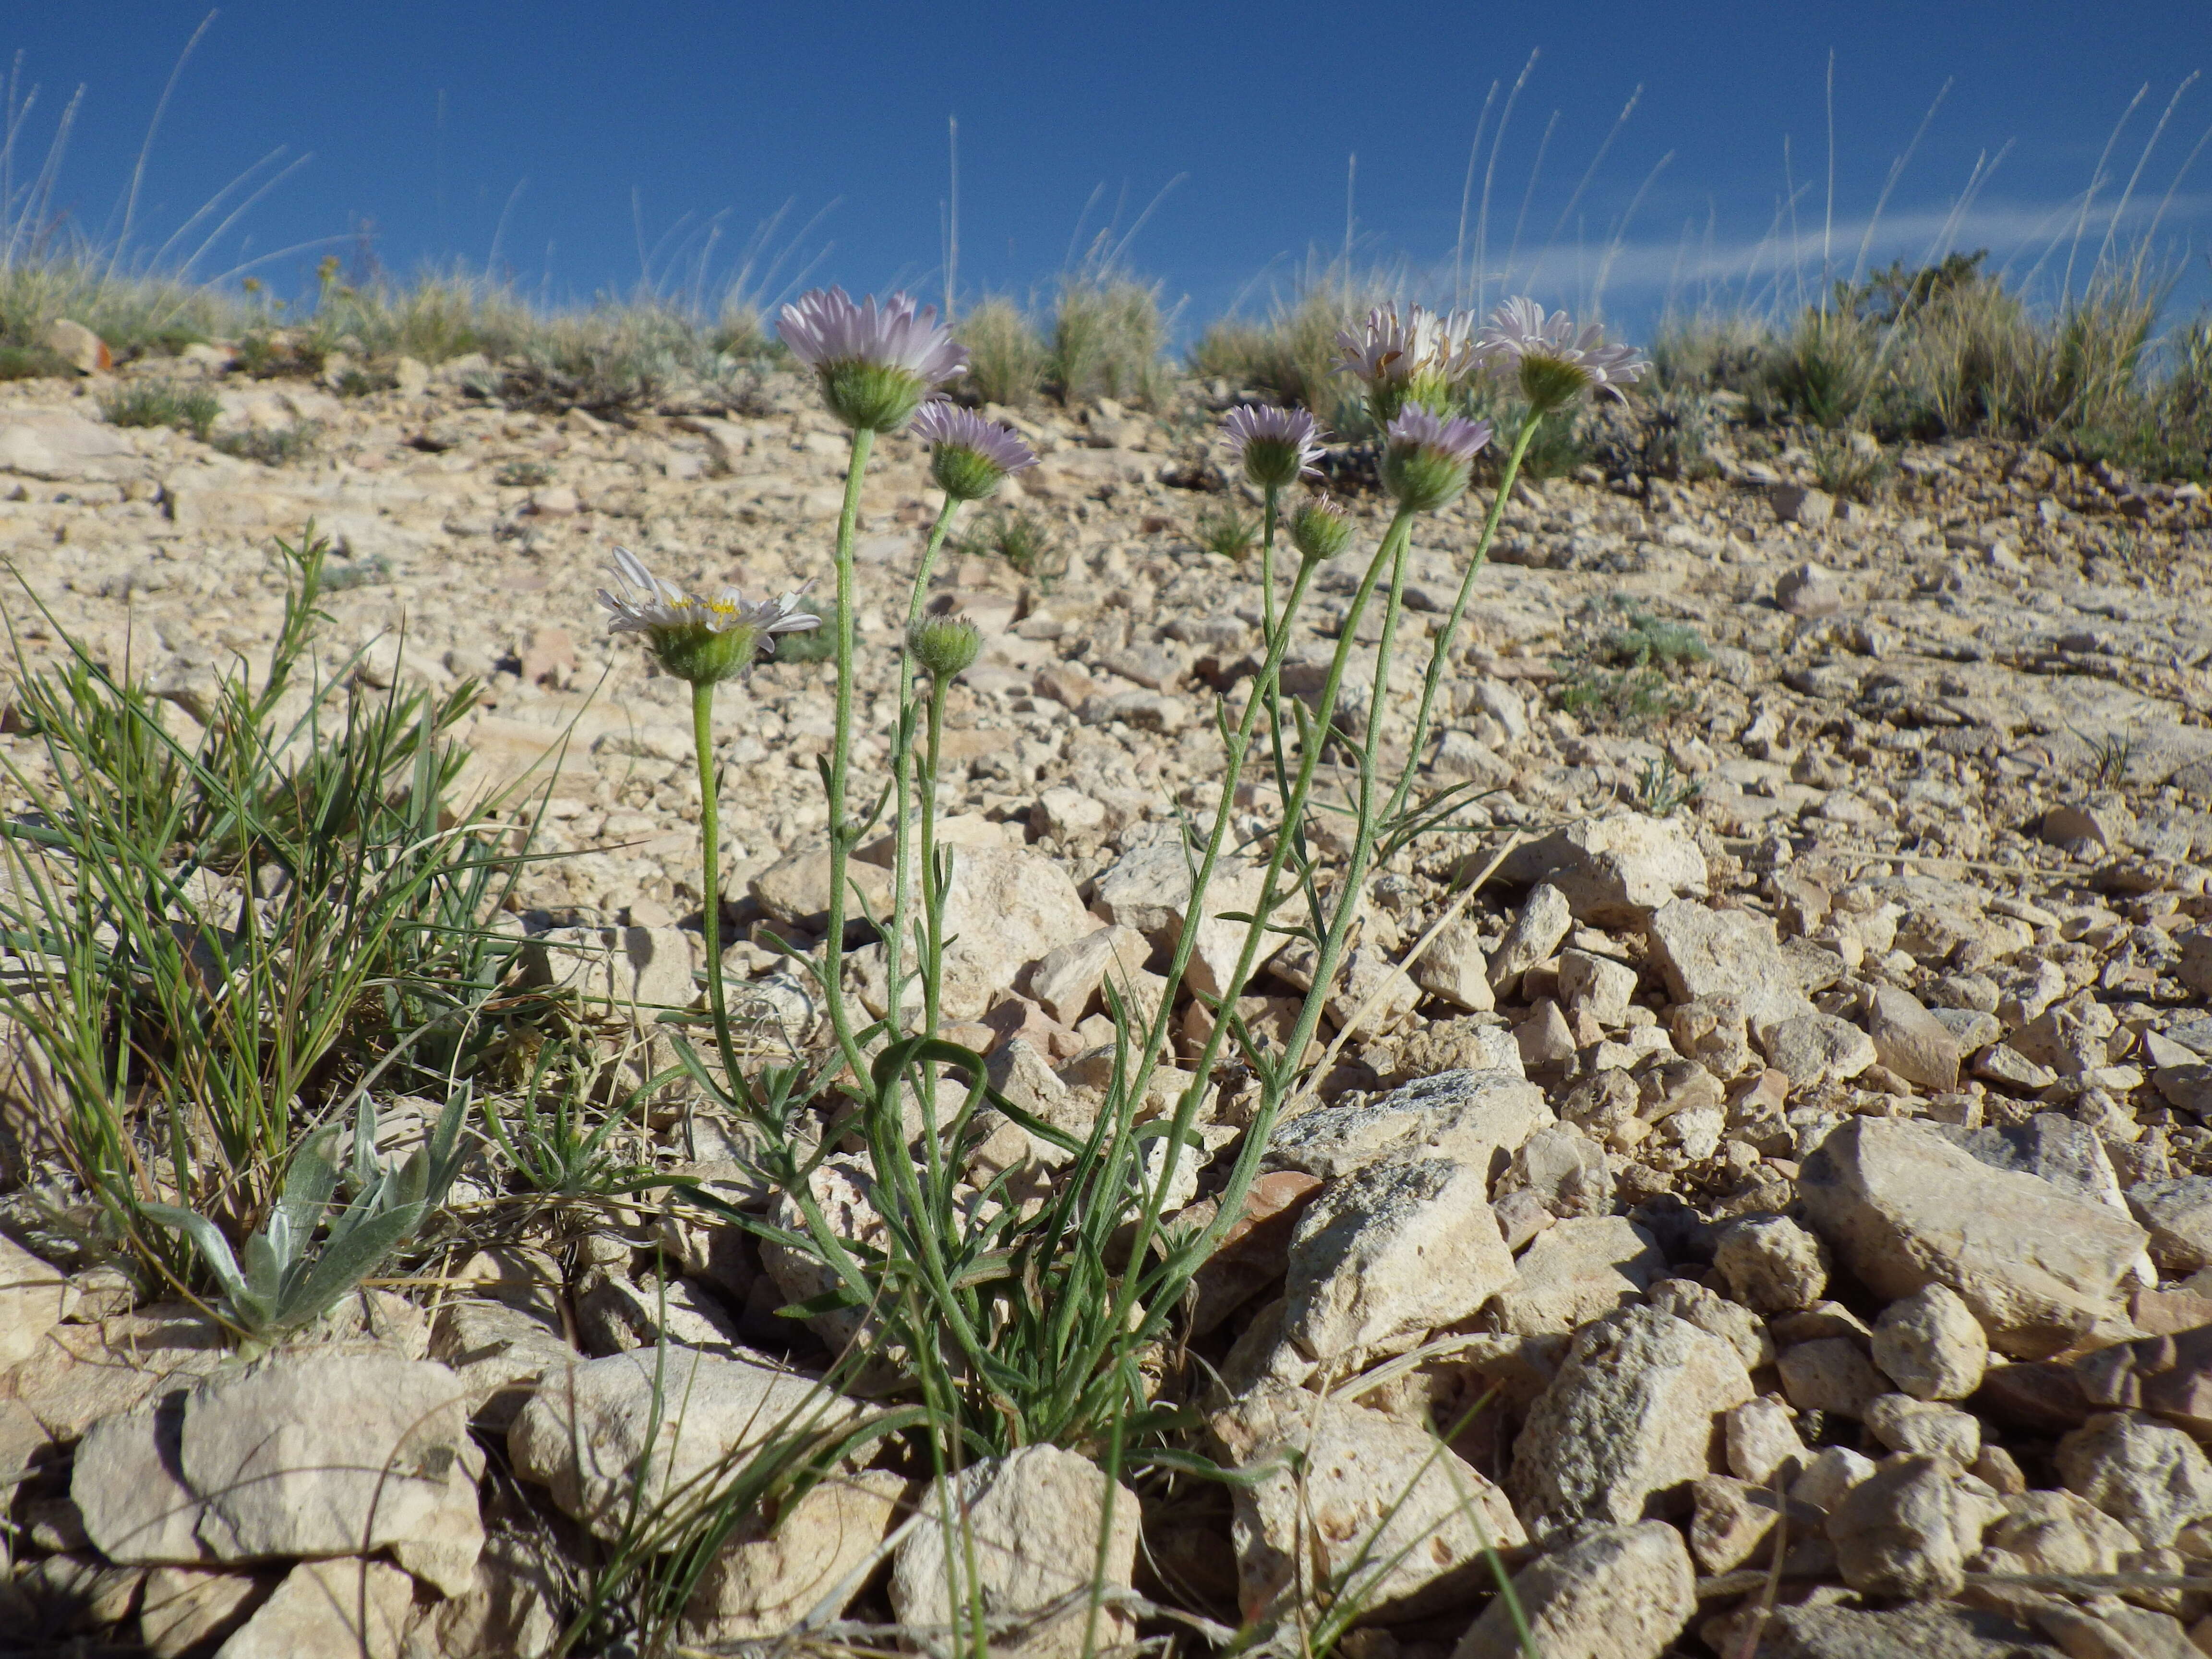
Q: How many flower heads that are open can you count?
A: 7